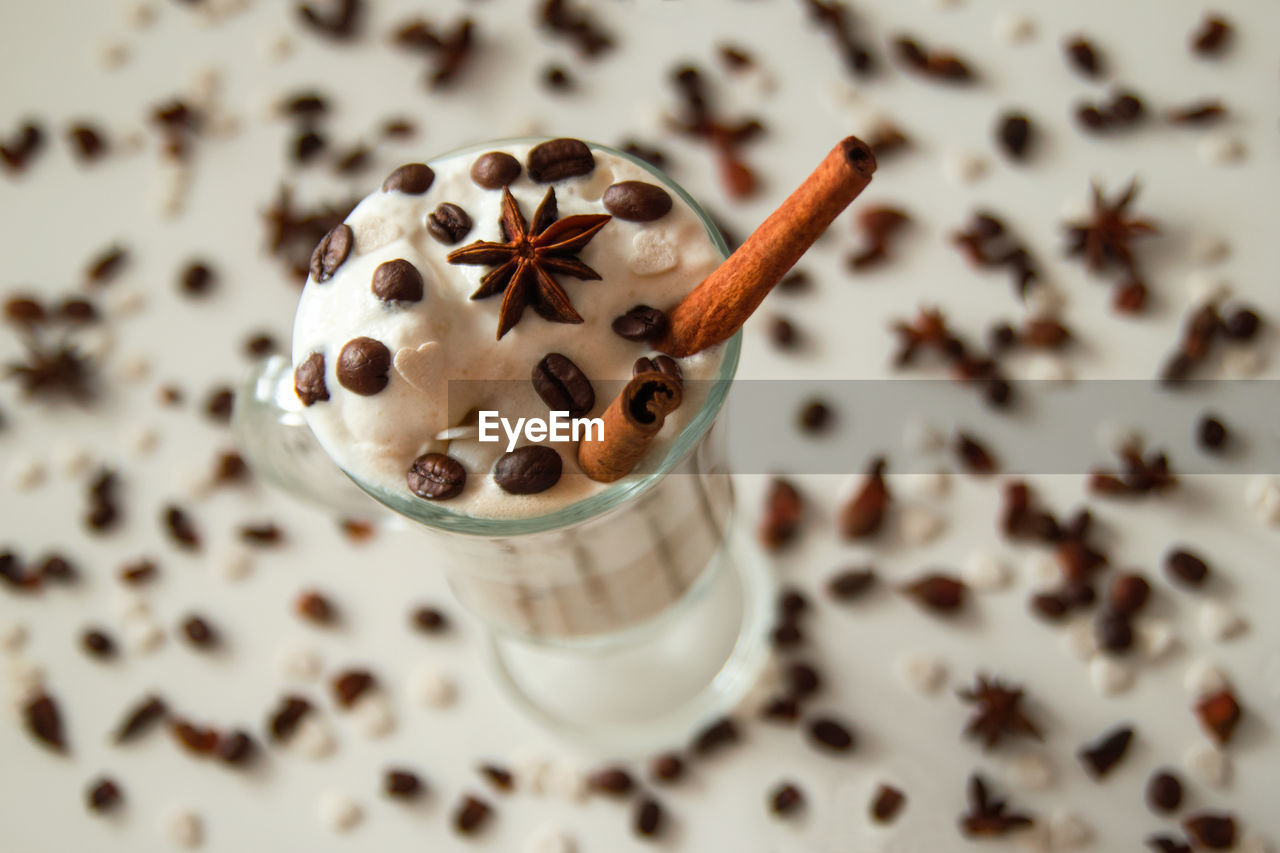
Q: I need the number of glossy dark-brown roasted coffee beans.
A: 14